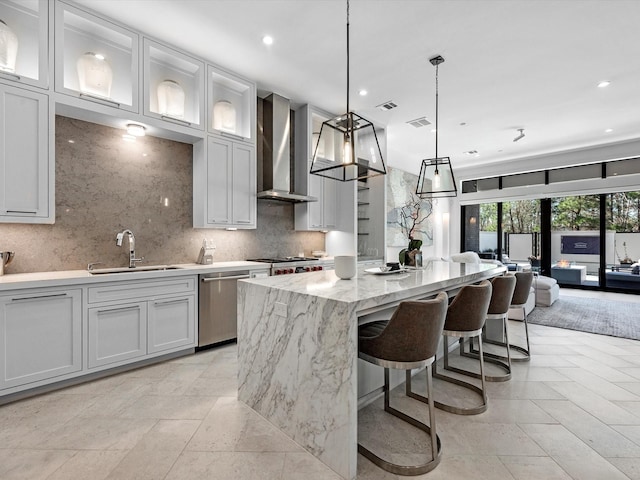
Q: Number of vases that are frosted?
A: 4